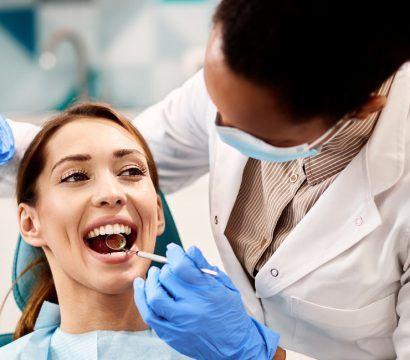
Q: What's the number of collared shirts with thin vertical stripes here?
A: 1